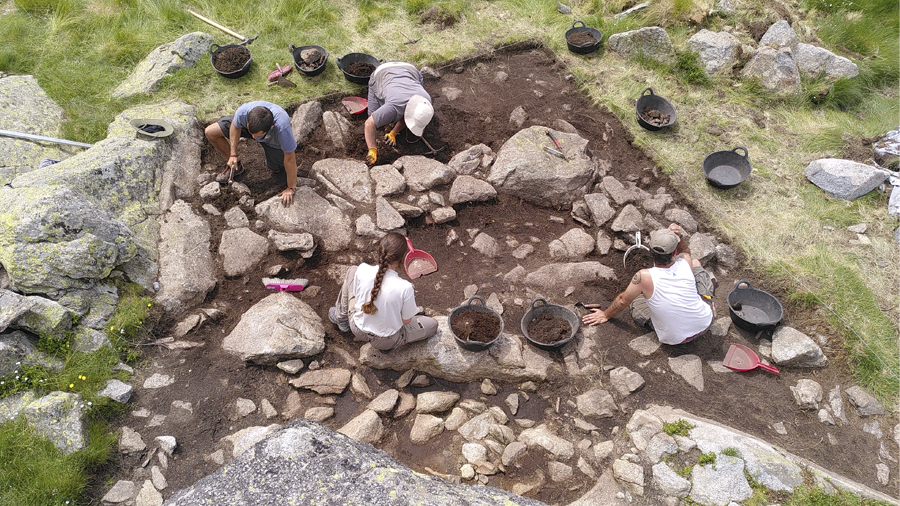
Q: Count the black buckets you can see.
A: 9